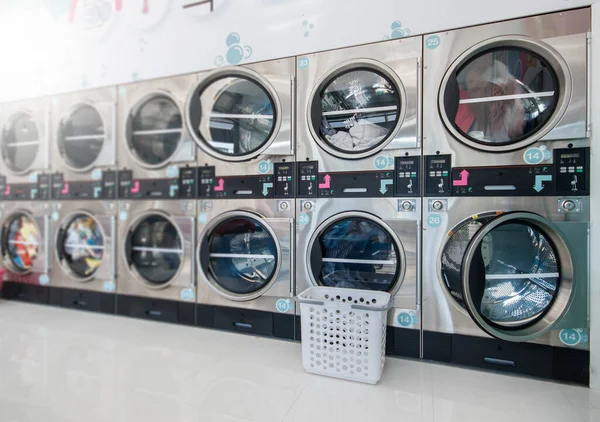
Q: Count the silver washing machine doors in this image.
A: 12